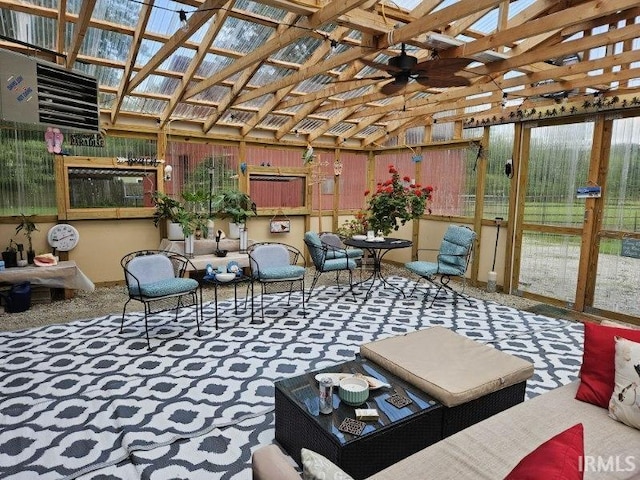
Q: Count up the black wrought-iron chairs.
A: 5